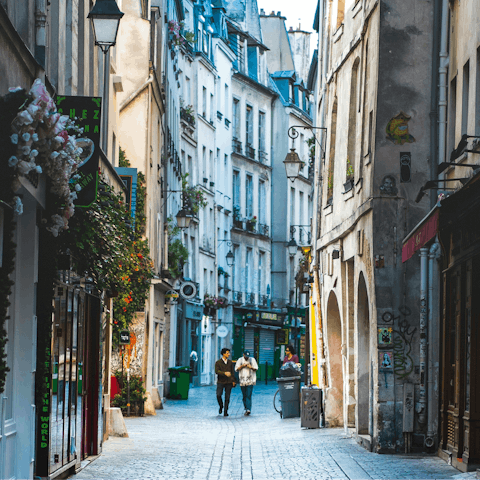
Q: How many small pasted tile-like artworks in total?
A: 2